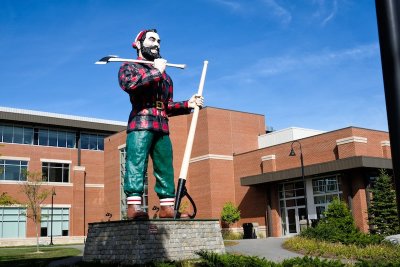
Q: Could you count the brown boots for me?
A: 2